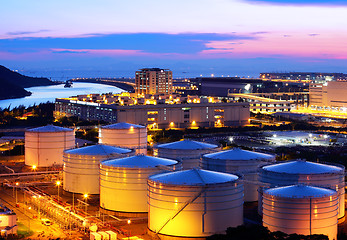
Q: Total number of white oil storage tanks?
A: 9